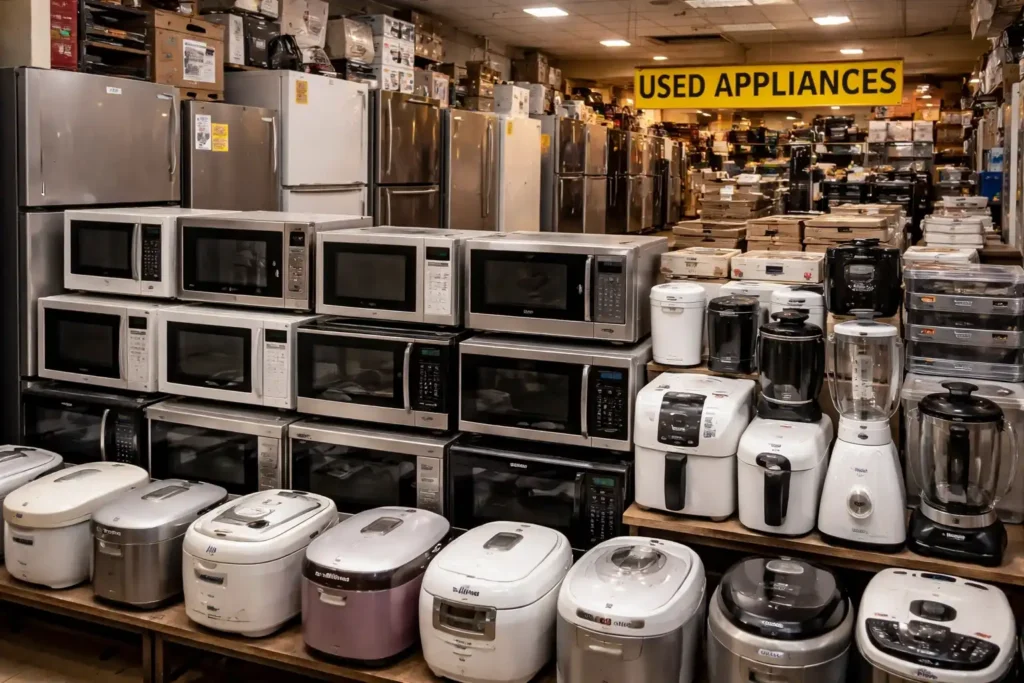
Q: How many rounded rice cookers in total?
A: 9